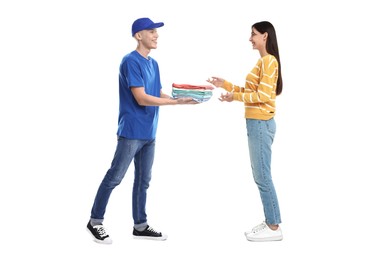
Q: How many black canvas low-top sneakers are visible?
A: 2